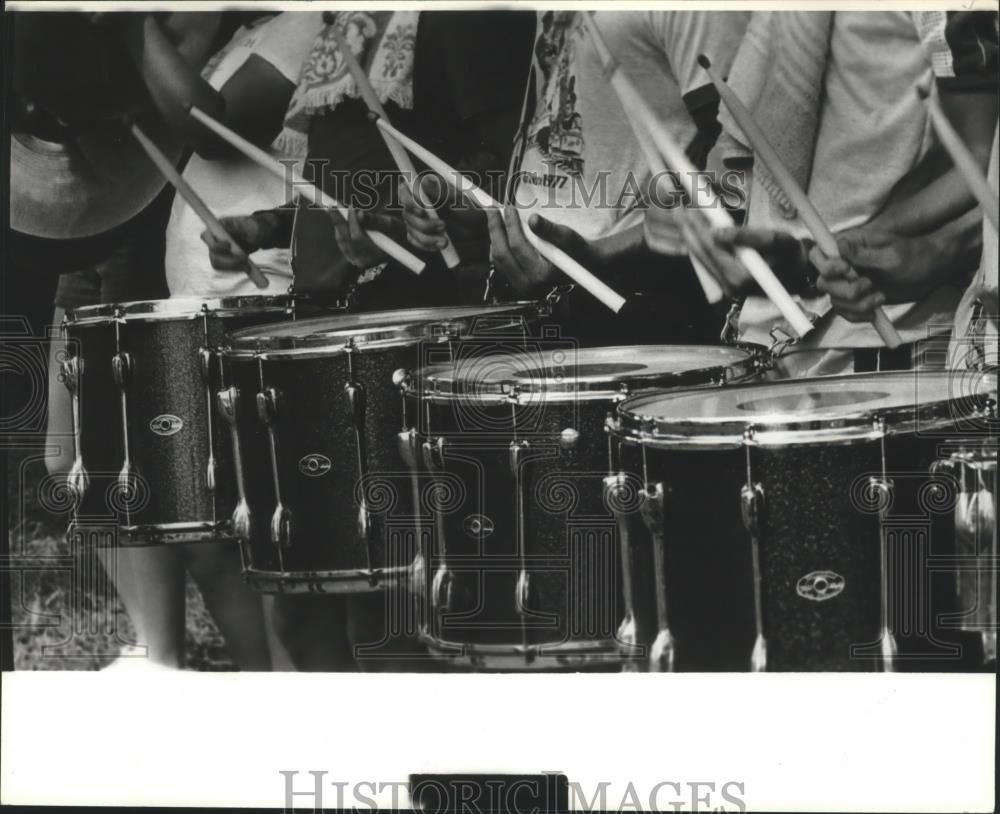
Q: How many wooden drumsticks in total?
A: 8